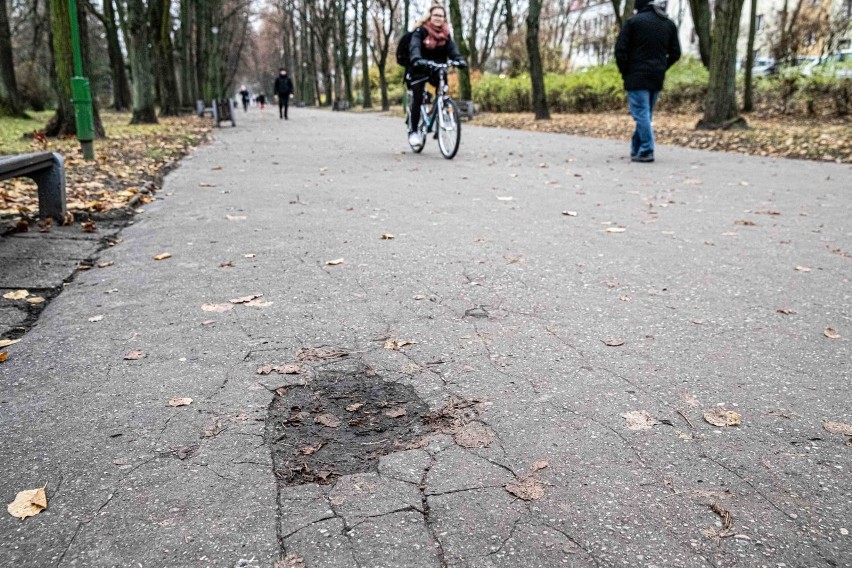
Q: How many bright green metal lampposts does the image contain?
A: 1